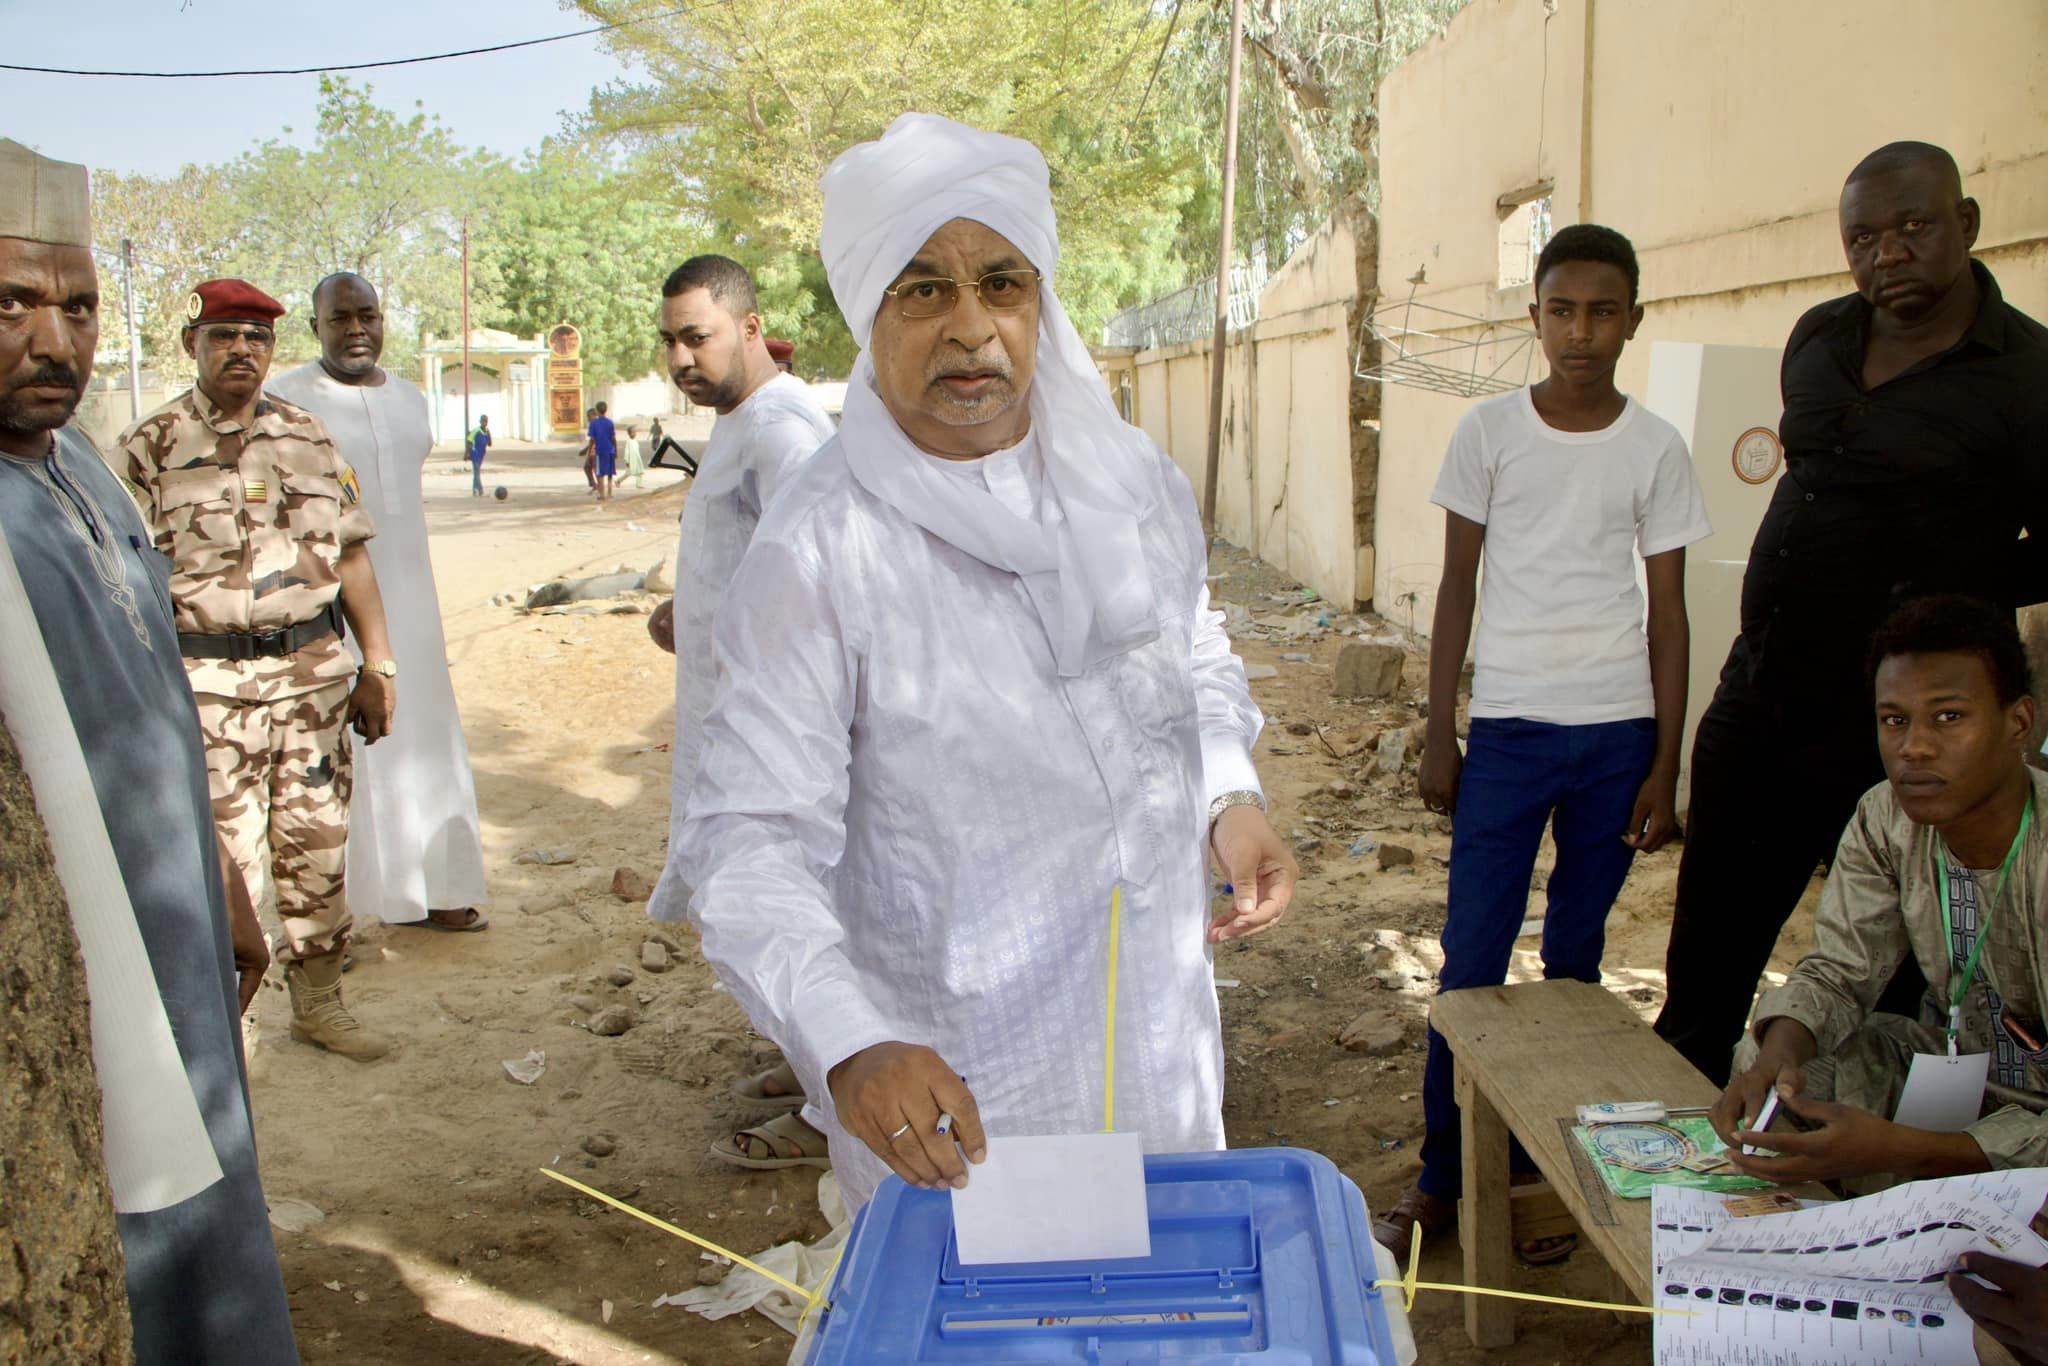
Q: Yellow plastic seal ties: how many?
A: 3